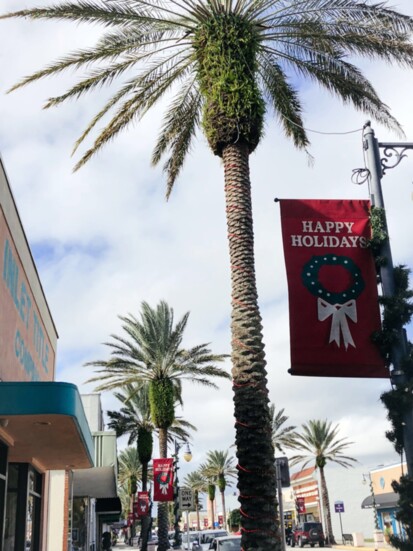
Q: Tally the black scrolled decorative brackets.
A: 1